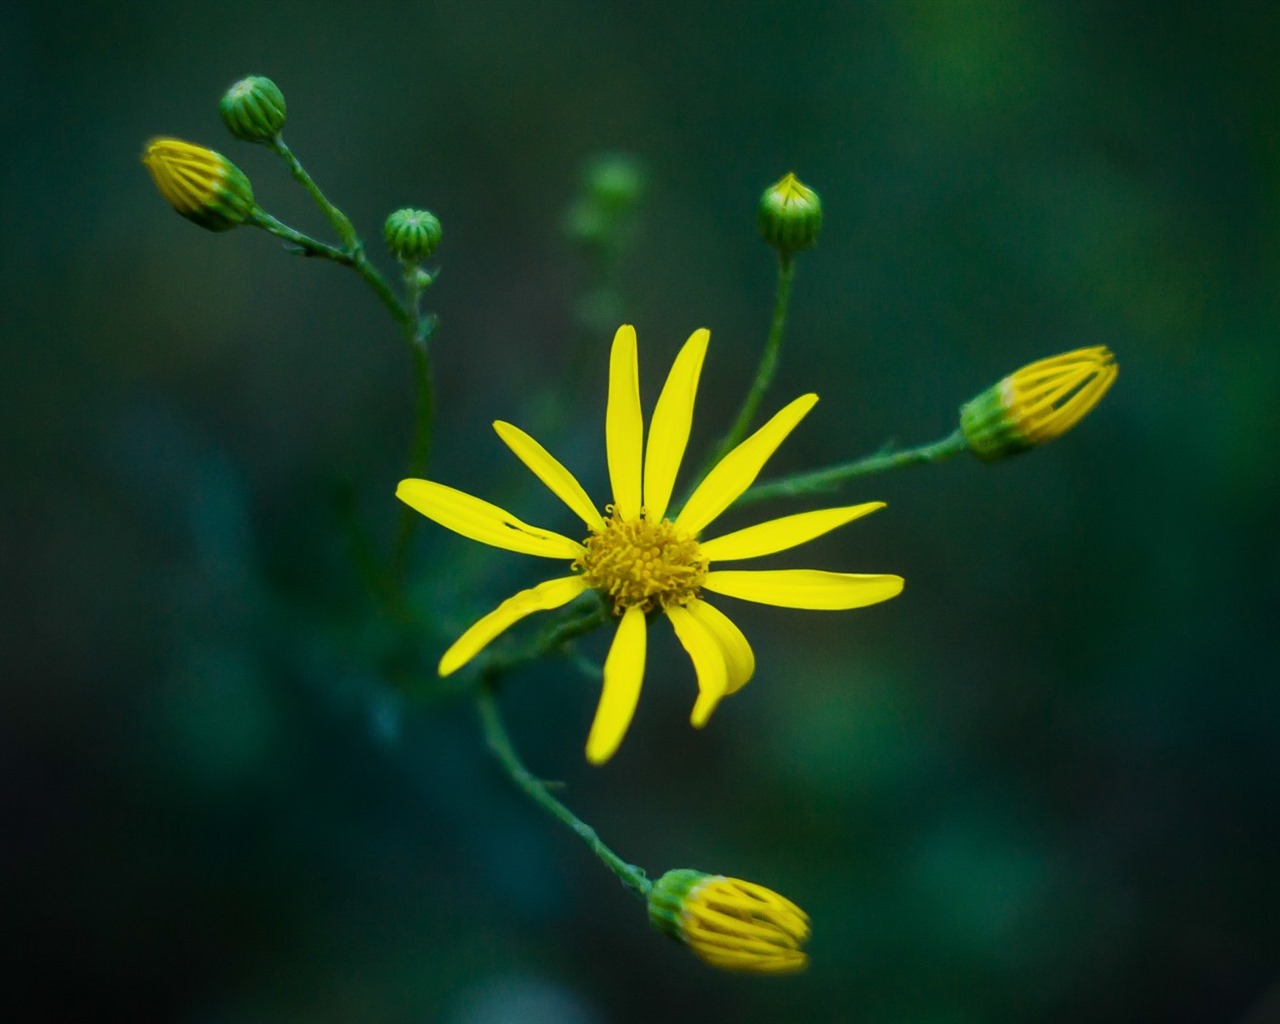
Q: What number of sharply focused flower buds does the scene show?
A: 6